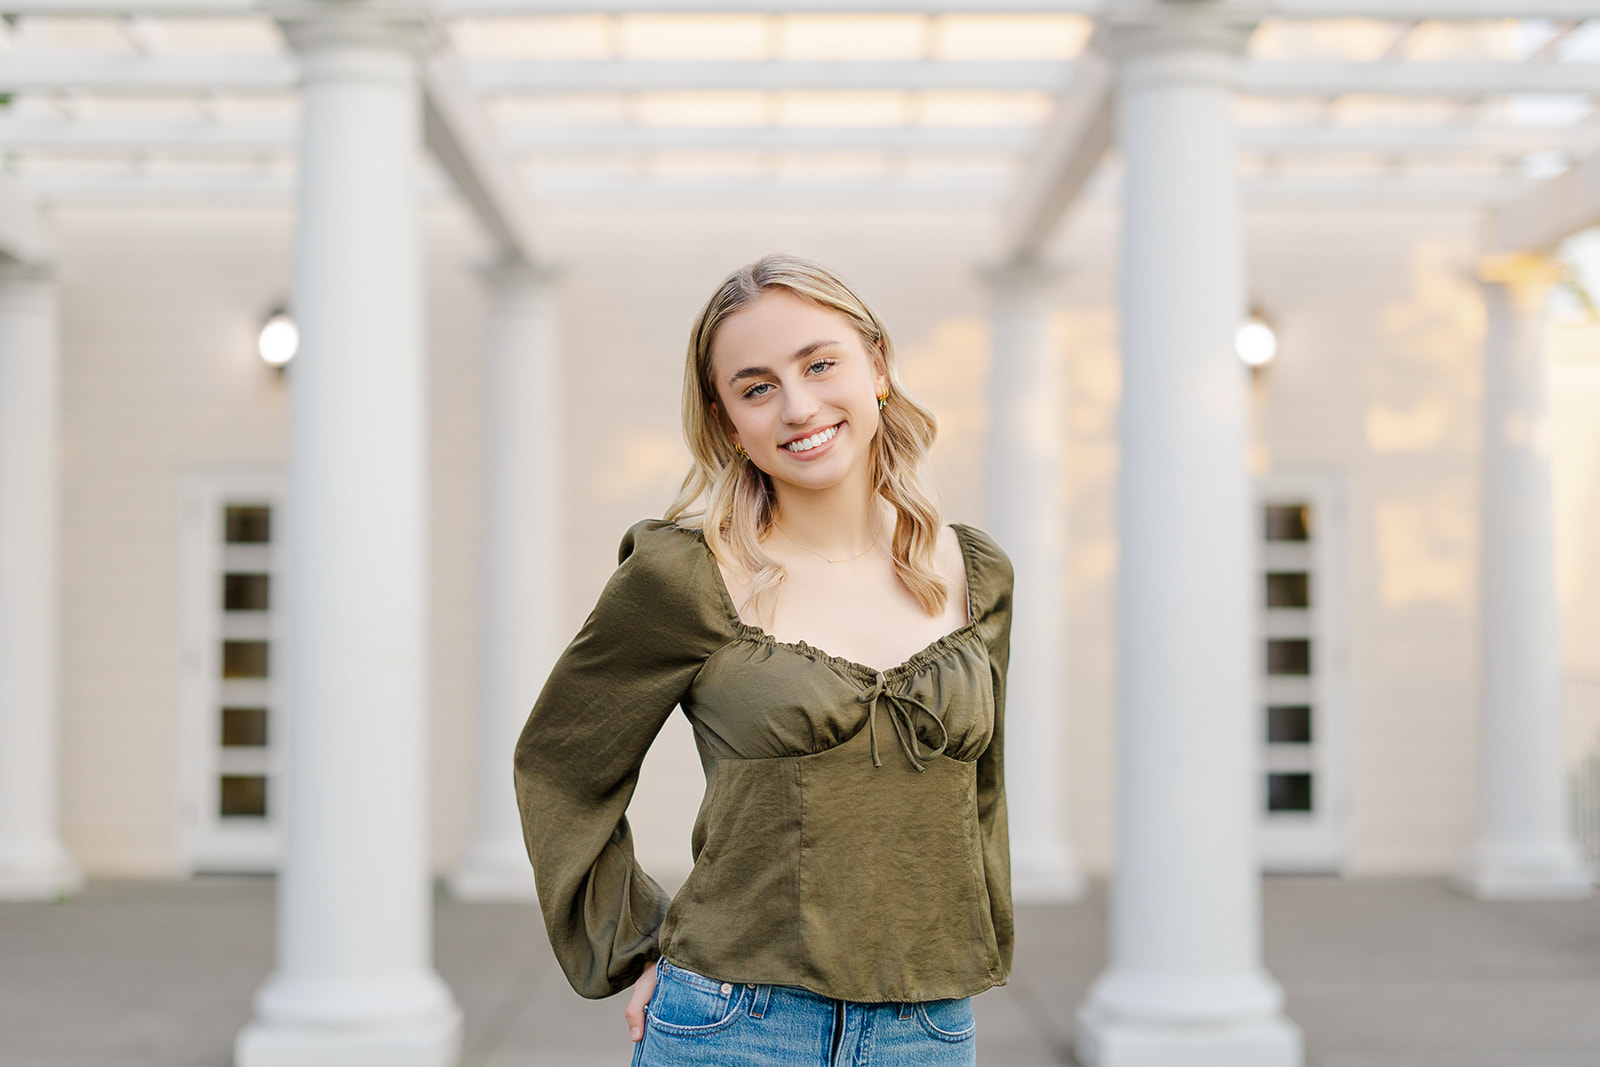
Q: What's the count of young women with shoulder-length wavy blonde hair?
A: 1